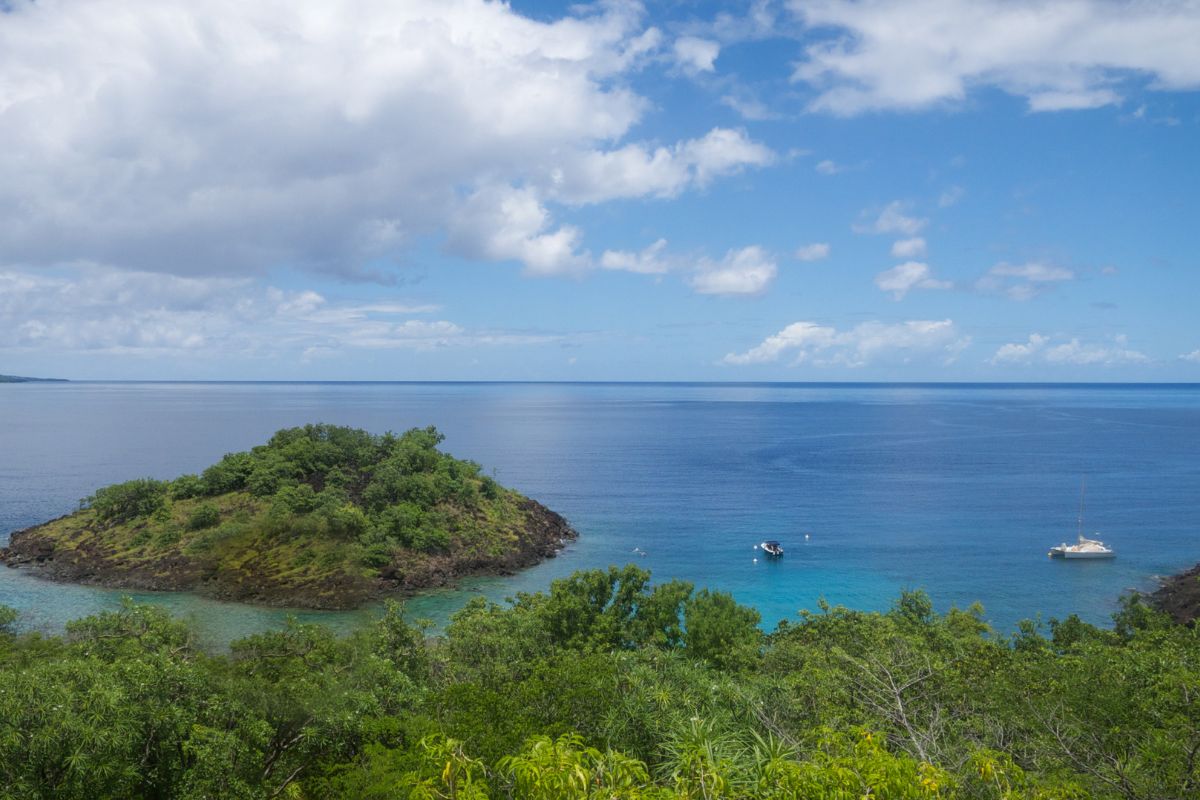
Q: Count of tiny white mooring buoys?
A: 3